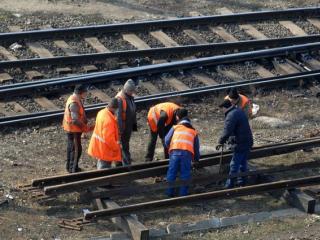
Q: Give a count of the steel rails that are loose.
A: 3